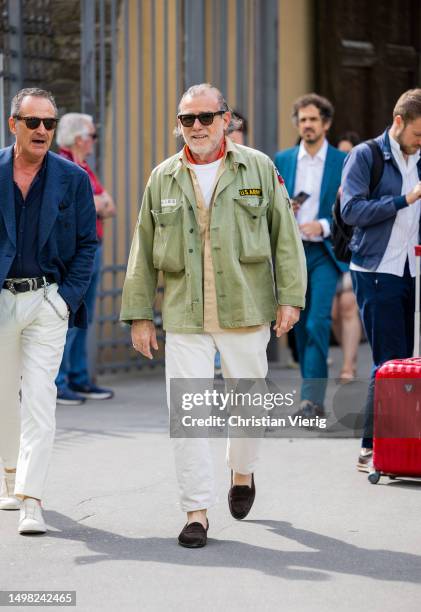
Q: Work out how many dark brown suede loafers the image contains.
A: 2